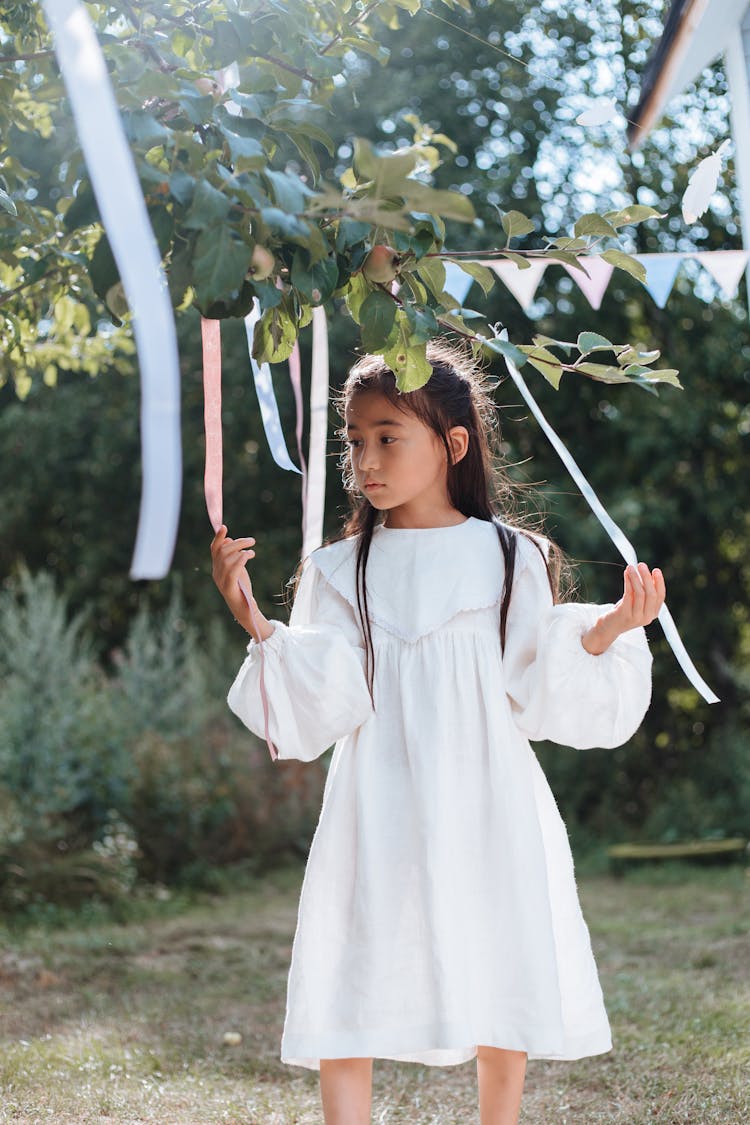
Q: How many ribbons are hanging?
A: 6